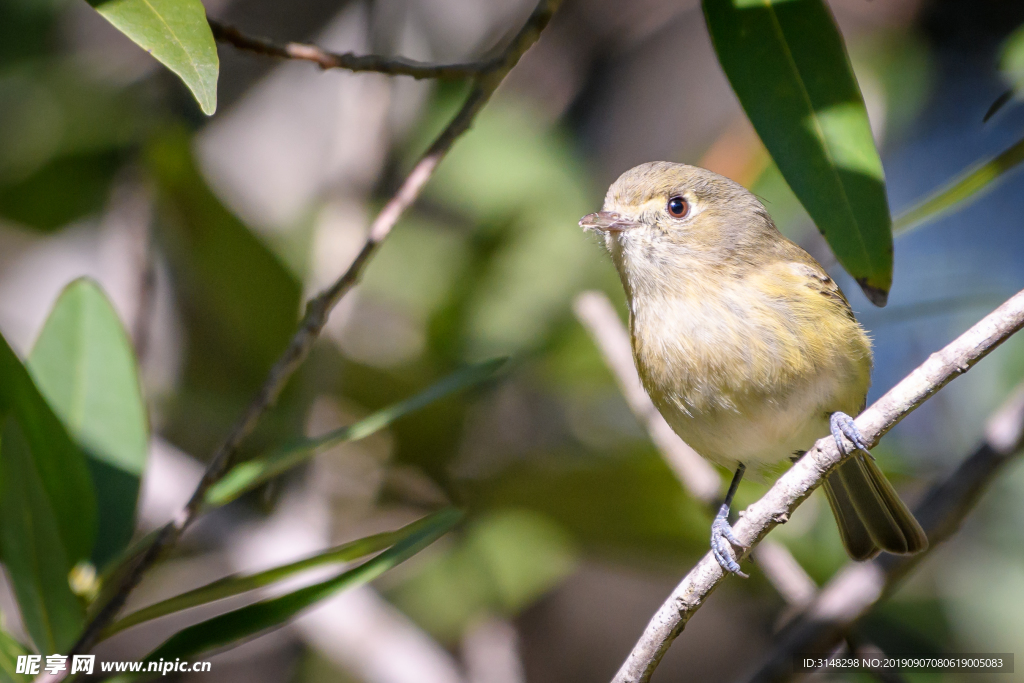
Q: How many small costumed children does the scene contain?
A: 0